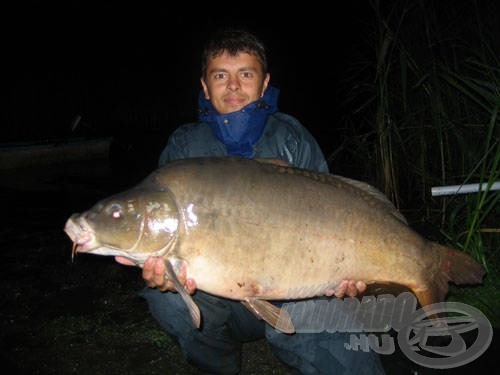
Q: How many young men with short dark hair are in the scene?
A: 1